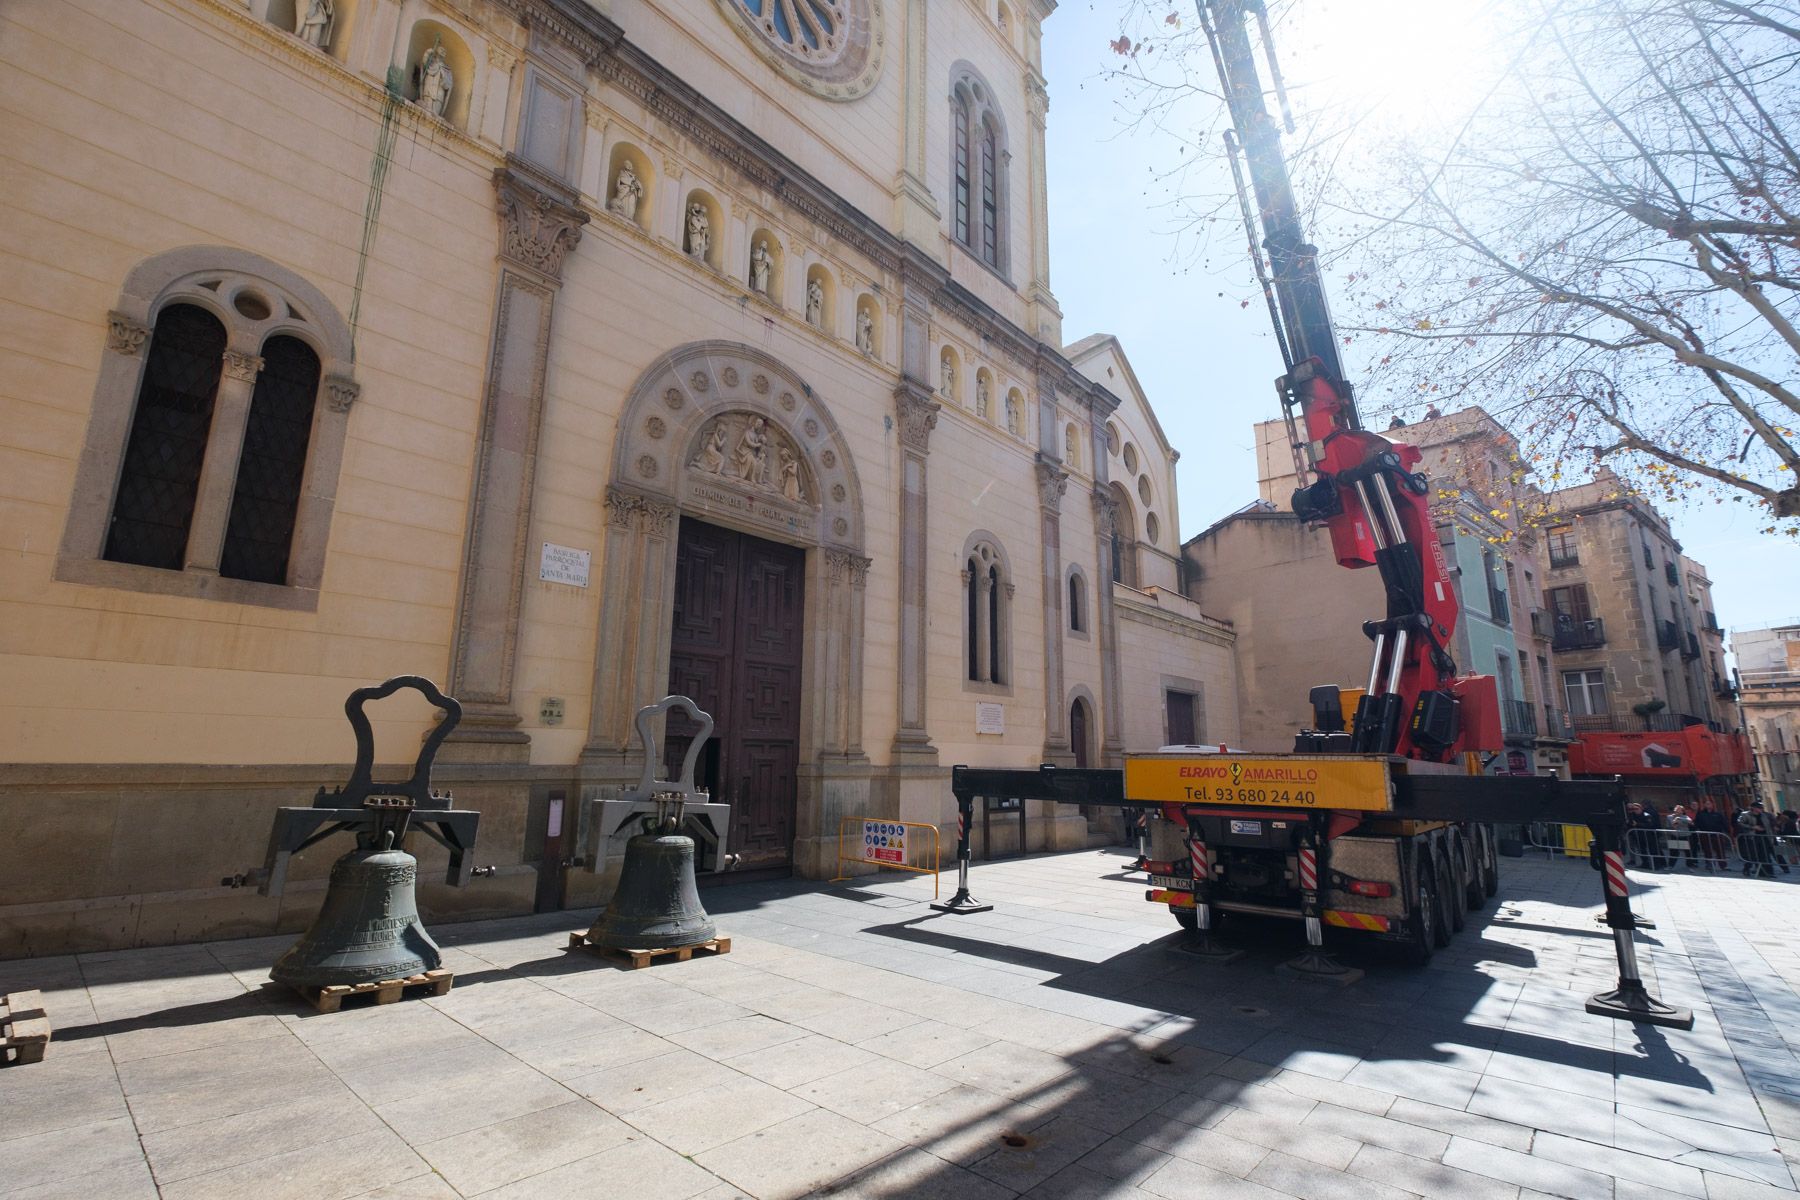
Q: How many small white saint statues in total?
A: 11